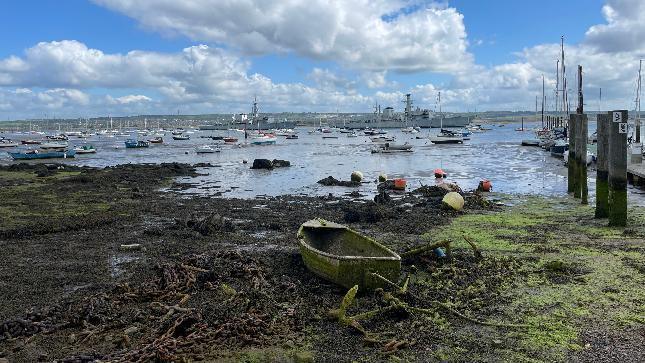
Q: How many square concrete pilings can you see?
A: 5